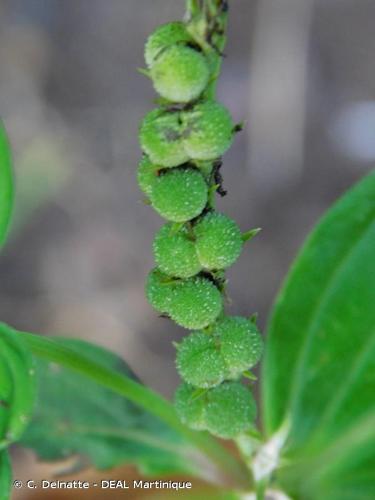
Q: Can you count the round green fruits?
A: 14